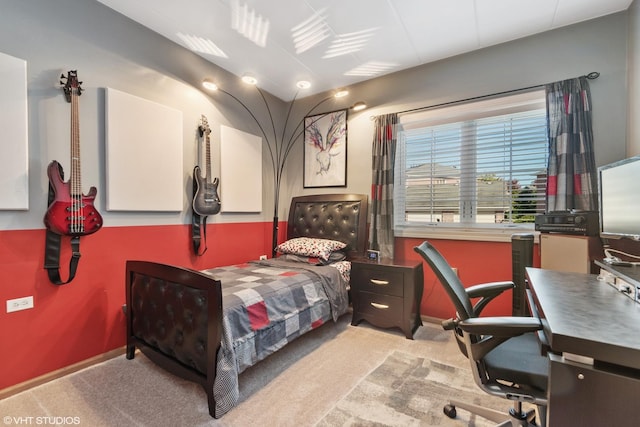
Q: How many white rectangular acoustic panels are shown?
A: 3